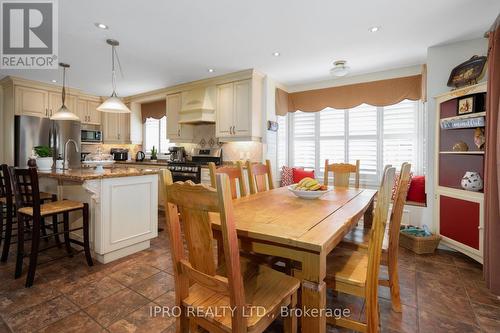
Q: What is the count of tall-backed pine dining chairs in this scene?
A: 6